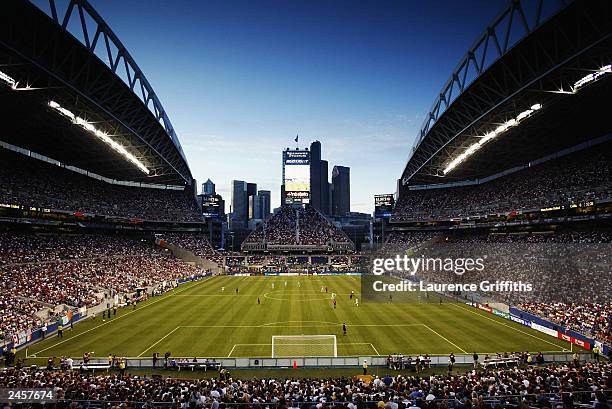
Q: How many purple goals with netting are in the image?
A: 0